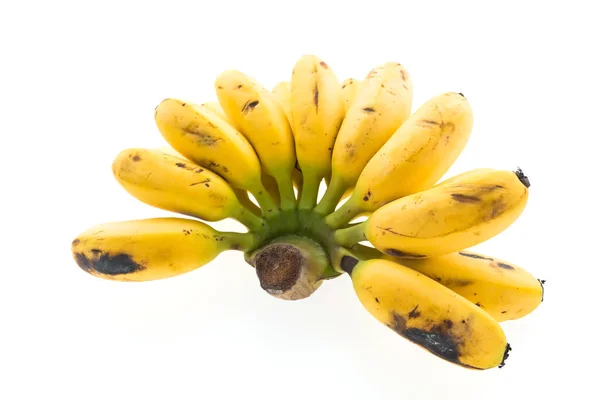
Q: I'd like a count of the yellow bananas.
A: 13